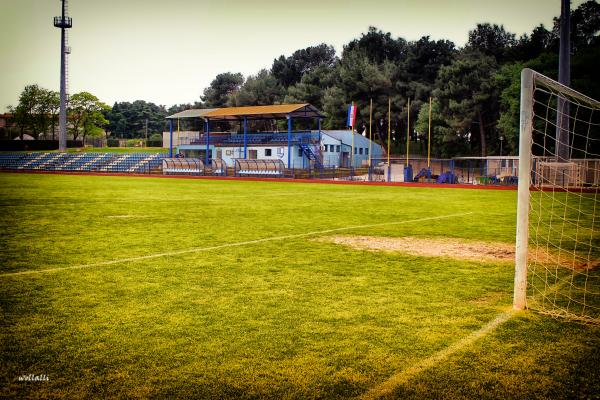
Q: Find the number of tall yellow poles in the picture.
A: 5